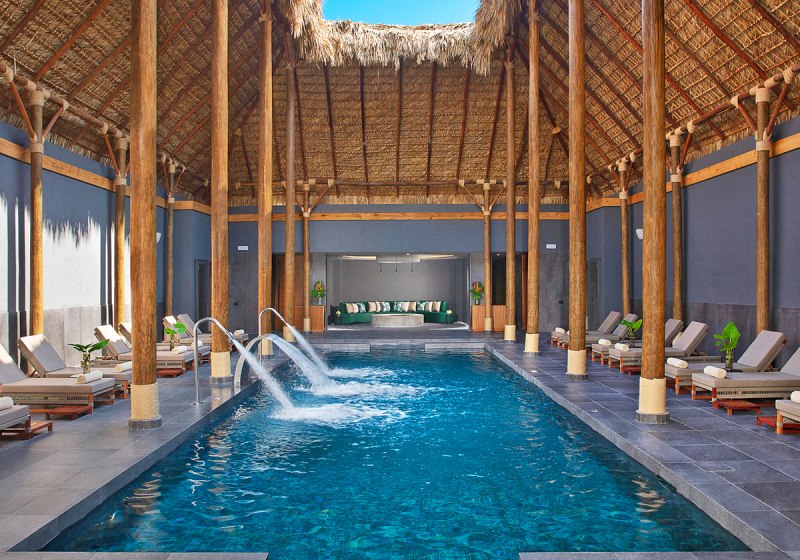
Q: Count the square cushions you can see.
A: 12